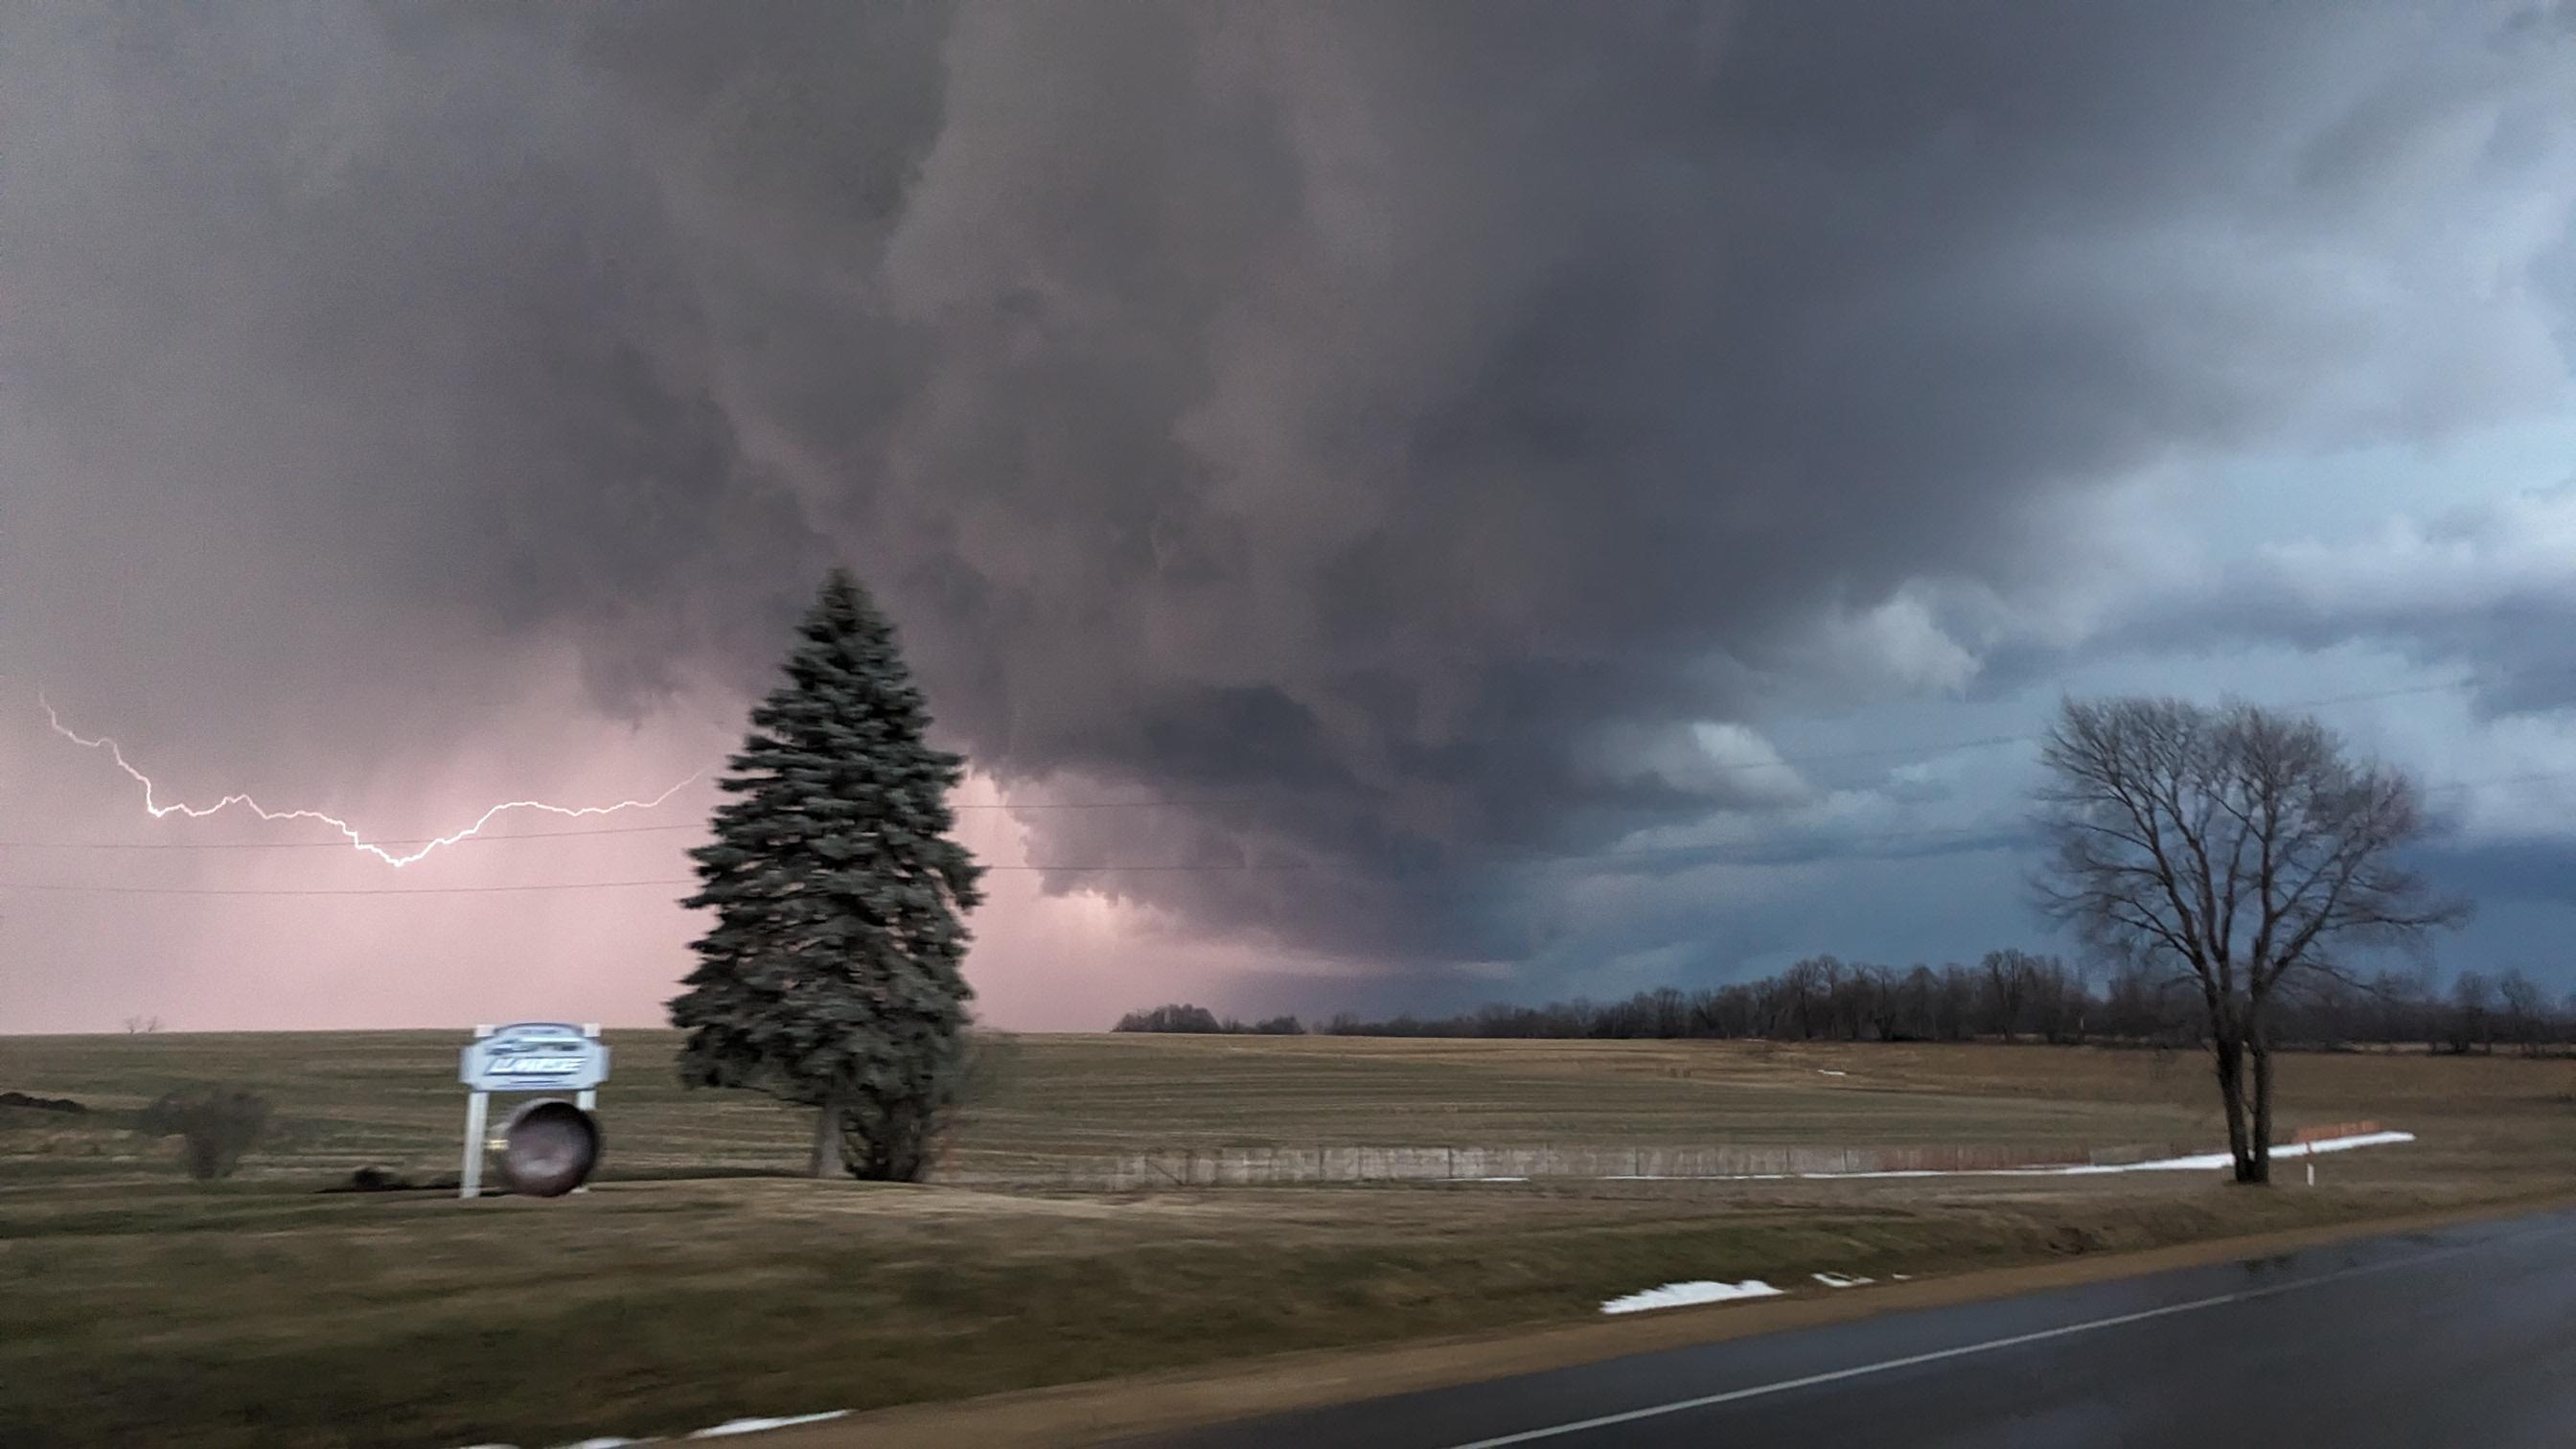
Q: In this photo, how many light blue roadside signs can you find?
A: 1